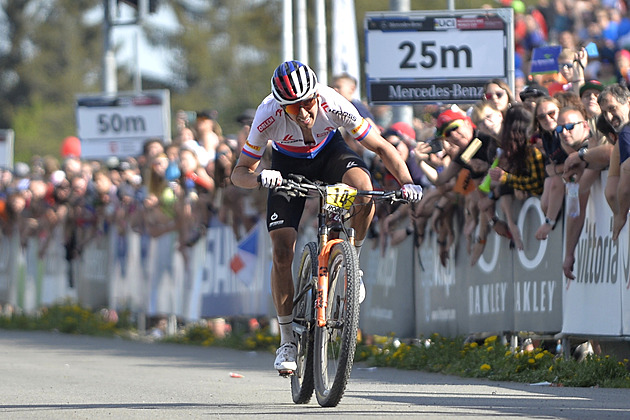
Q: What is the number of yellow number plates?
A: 1